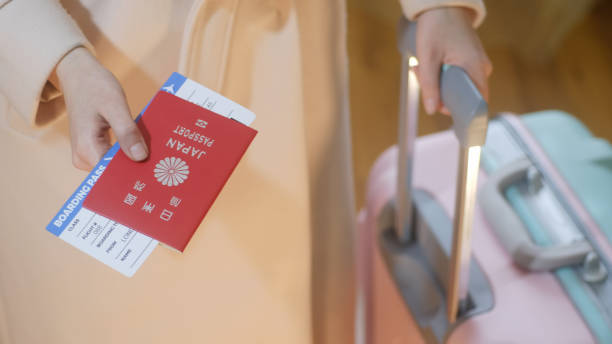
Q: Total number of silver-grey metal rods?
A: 2